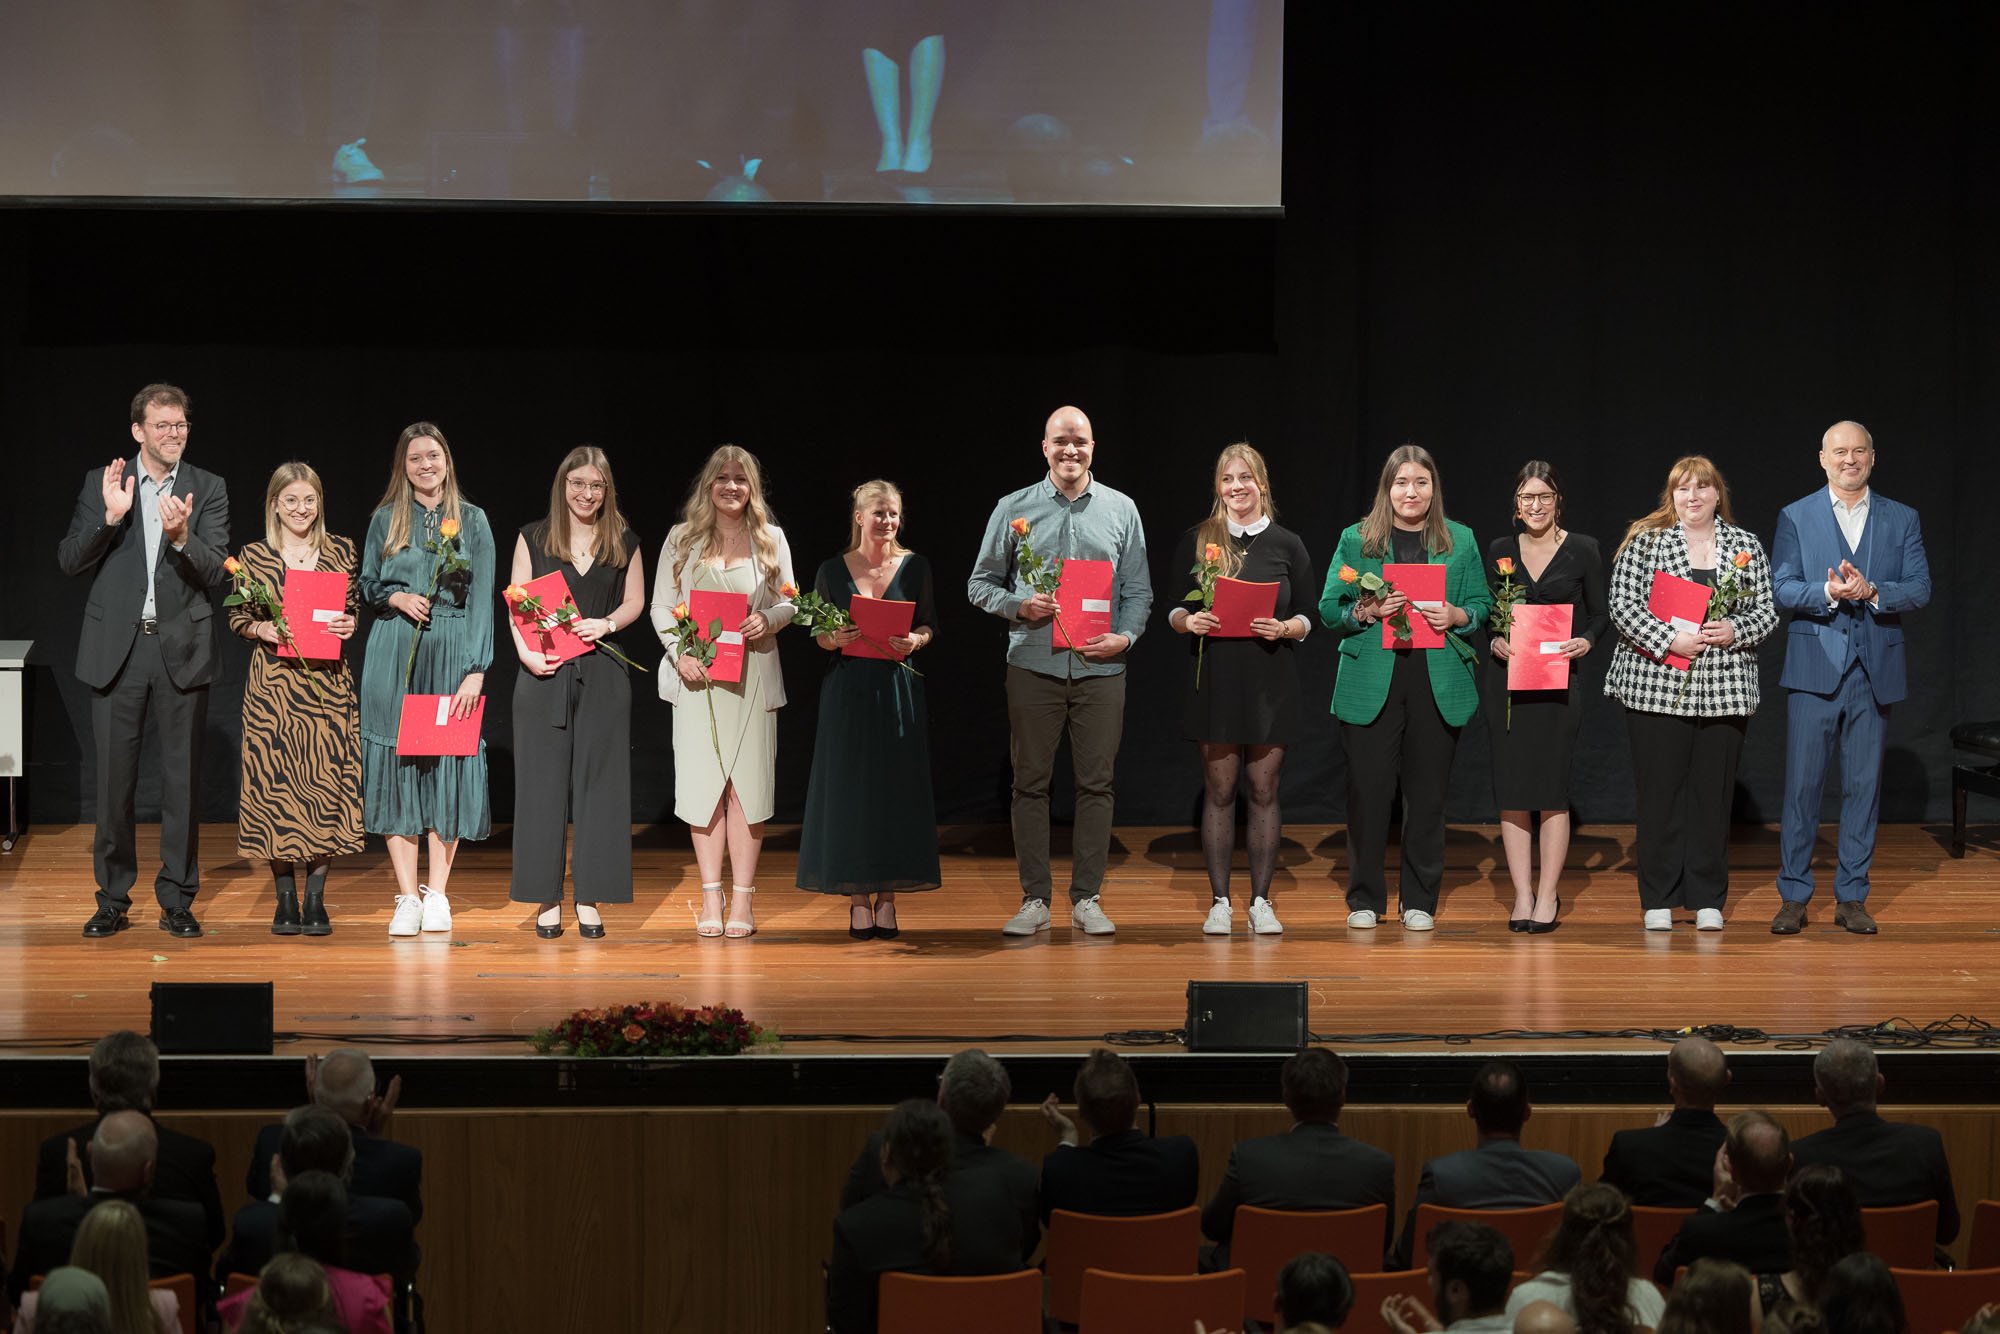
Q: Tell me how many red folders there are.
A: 10